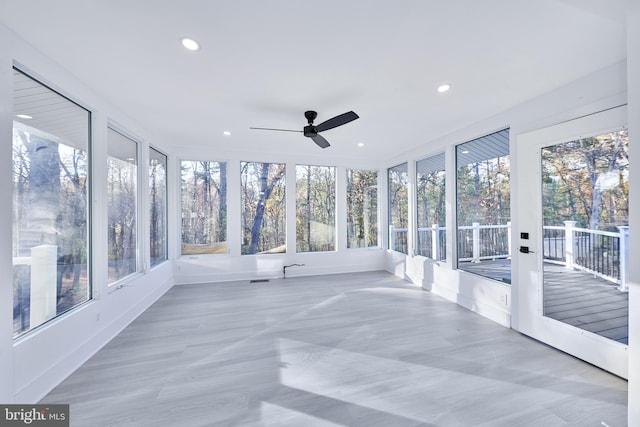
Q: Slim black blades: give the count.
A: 3